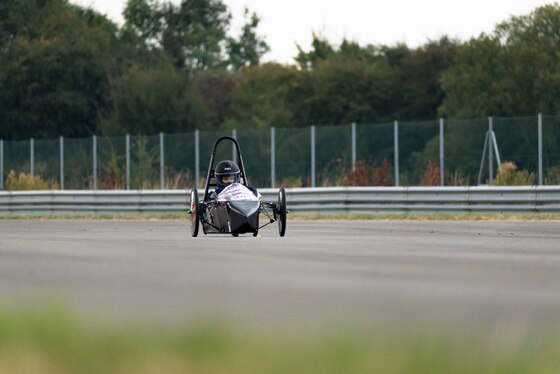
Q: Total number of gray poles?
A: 15